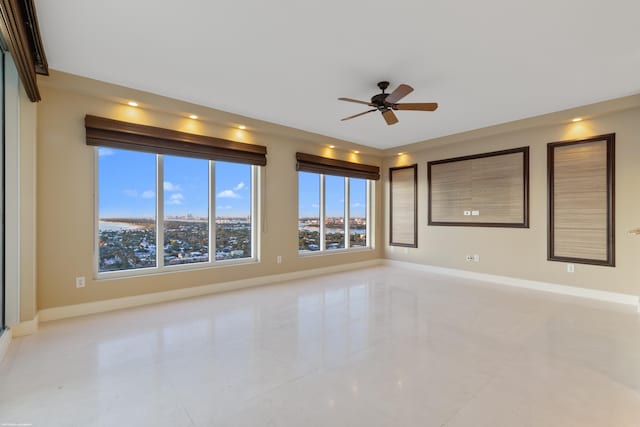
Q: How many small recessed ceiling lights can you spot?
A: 7